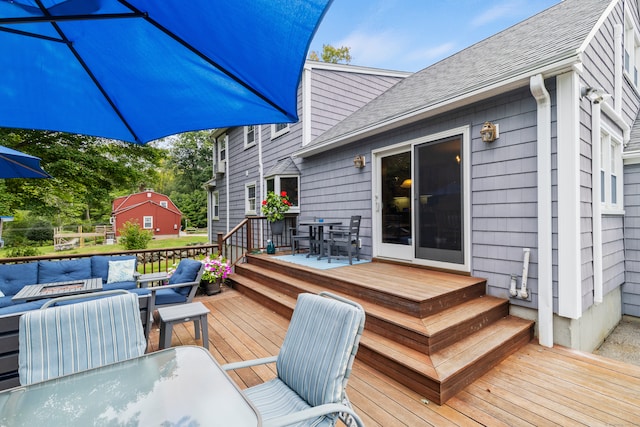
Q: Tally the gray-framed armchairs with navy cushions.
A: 1